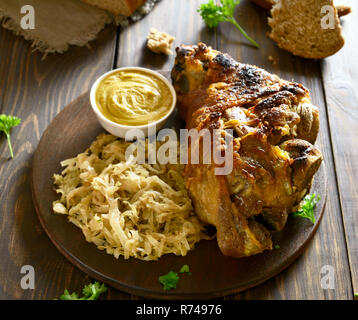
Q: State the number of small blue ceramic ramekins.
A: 0